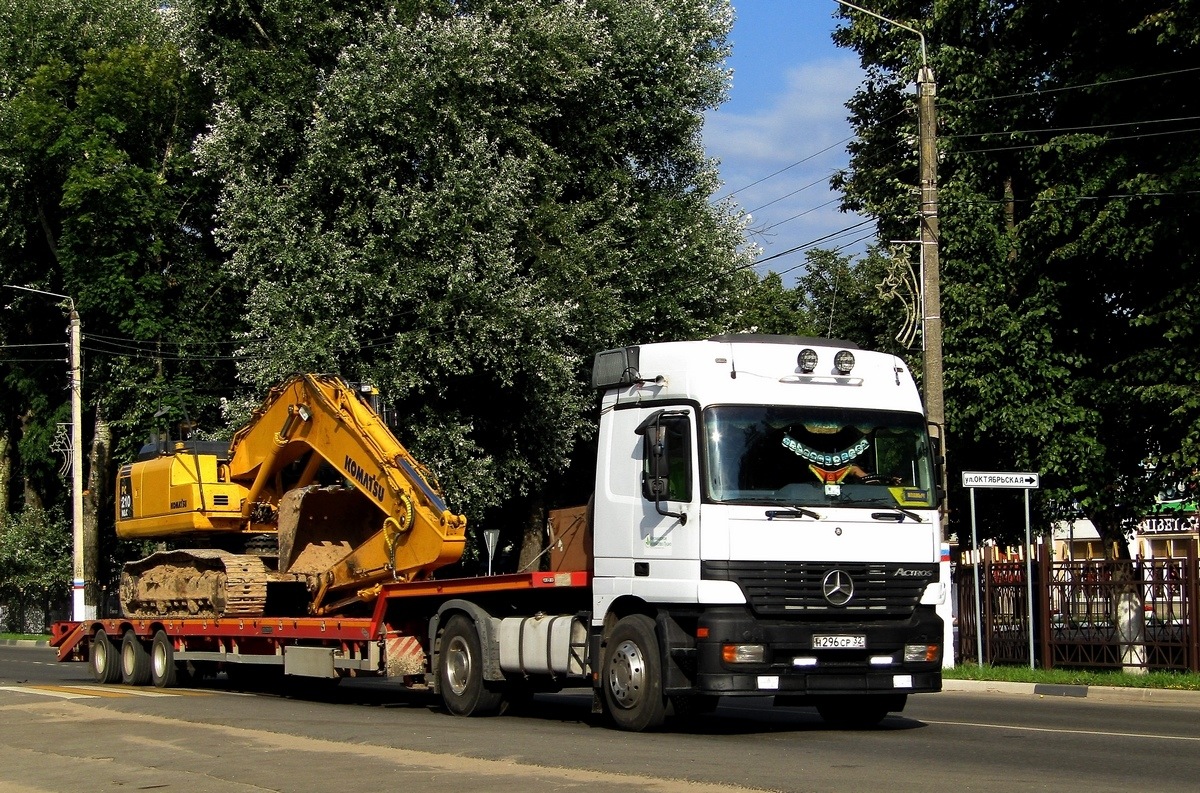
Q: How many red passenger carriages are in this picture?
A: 0